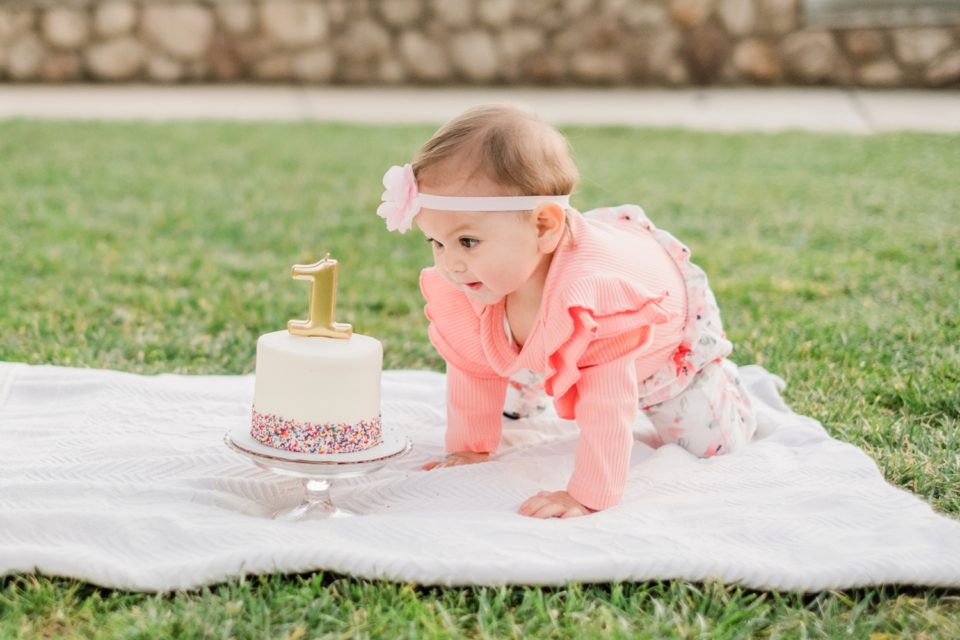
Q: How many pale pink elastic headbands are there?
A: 1